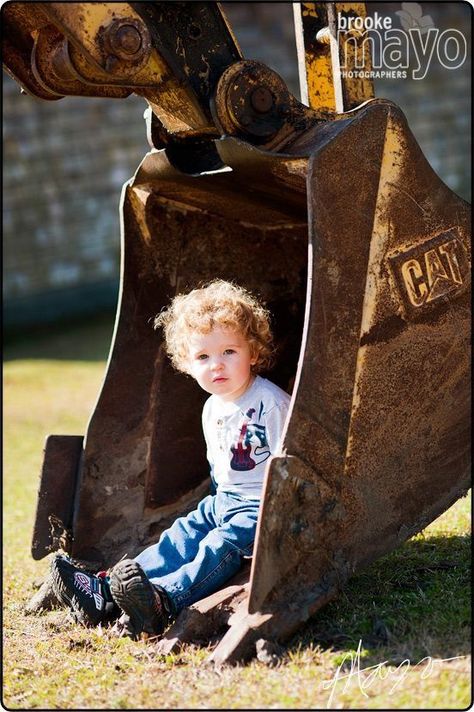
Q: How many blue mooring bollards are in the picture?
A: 0